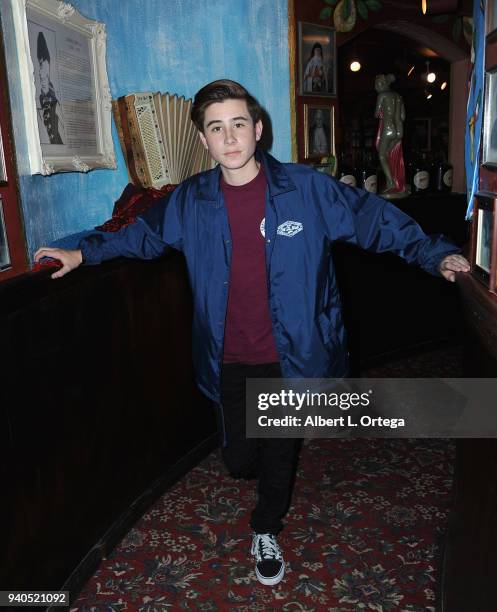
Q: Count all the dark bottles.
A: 4